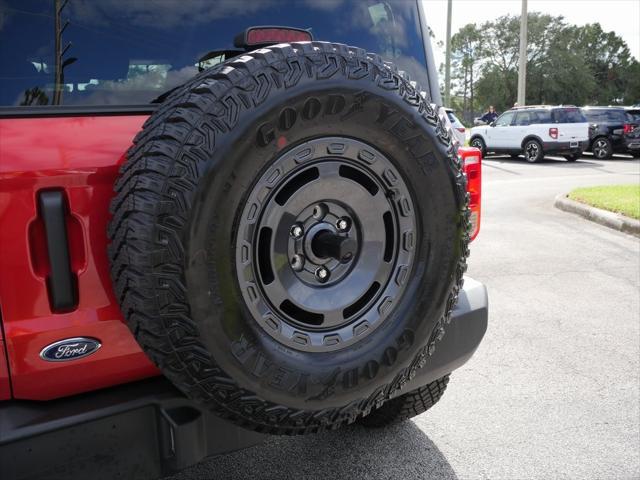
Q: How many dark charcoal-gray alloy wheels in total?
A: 1